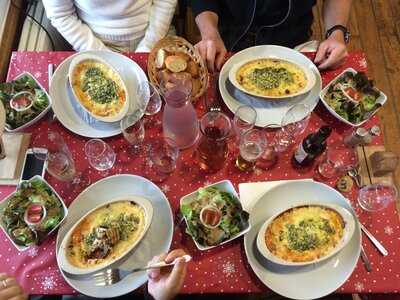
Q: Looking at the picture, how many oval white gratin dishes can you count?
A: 4